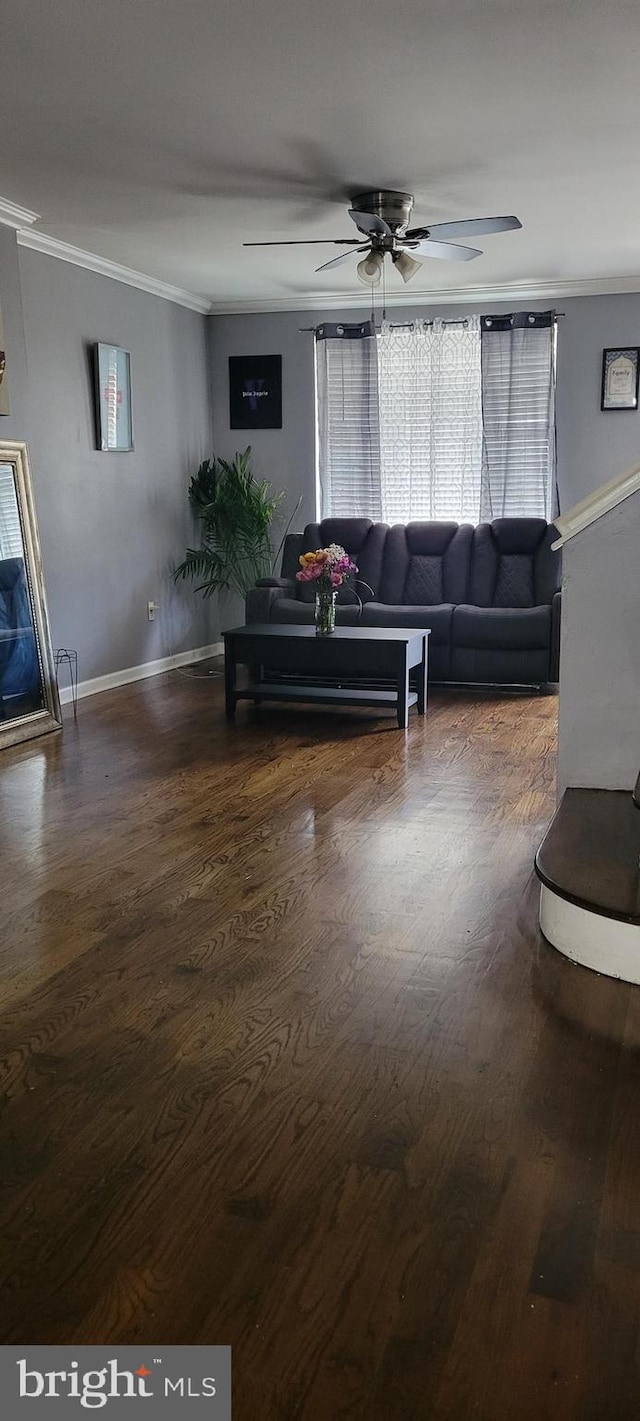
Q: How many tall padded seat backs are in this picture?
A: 3